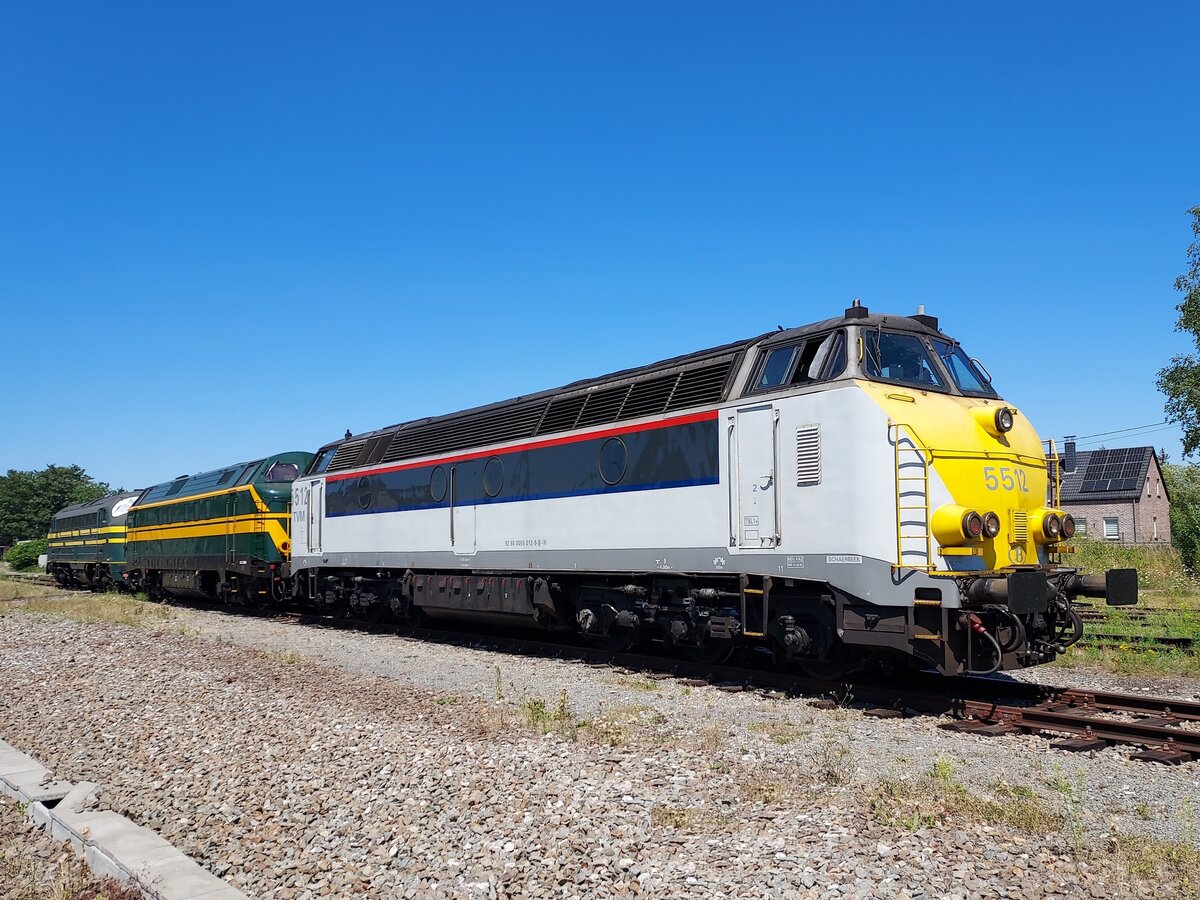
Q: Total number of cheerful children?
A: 0